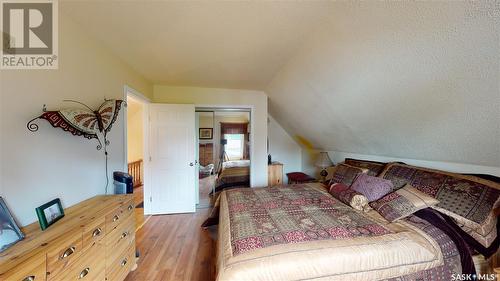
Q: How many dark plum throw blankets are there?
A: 1